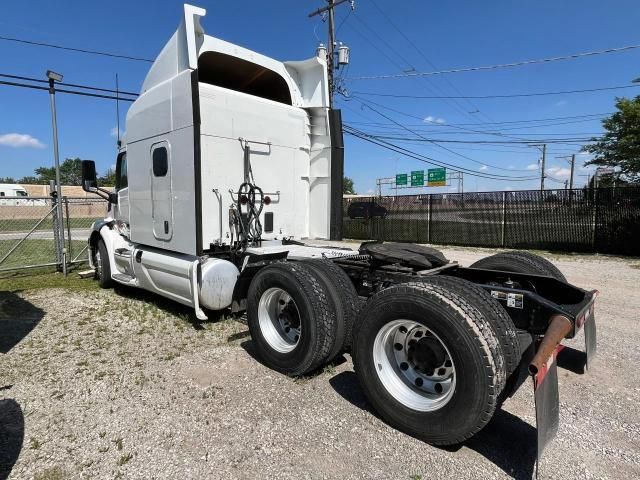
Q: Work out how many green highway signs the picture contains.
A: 3